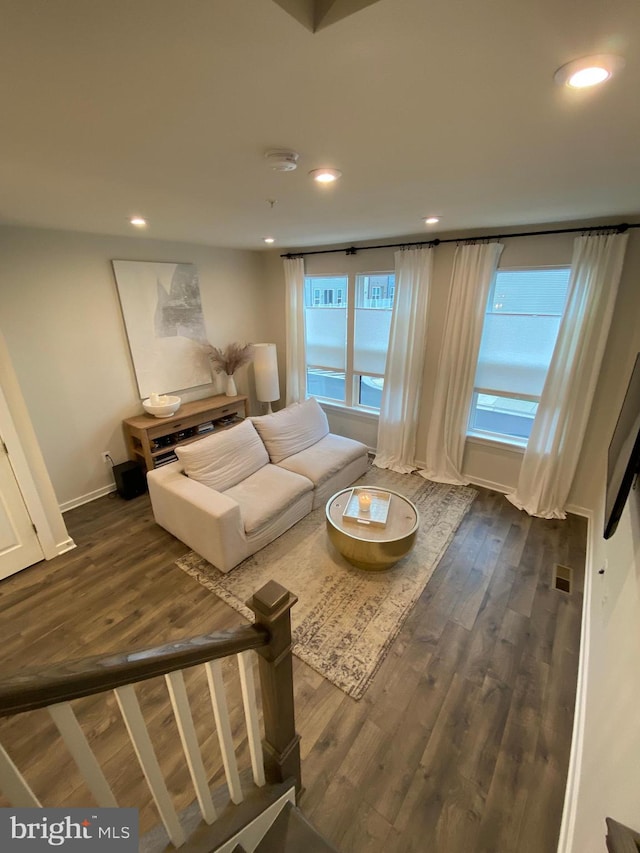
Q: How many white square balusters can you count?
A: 6